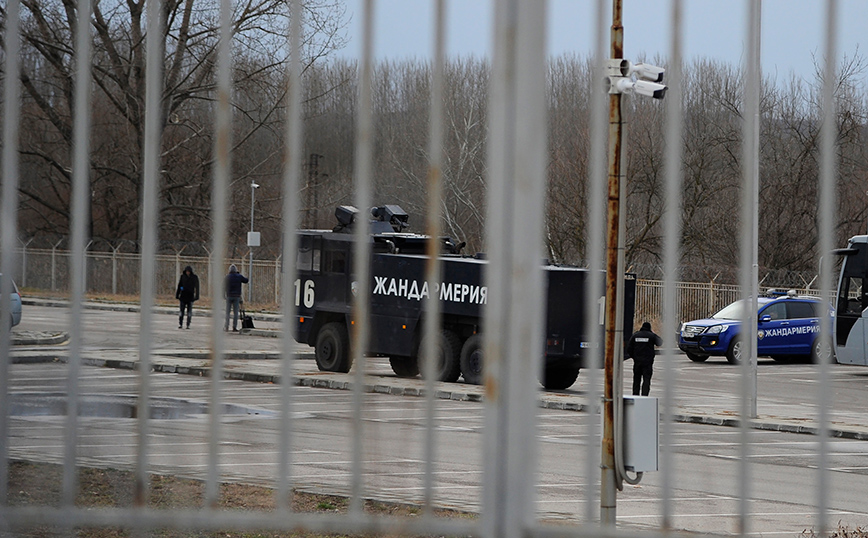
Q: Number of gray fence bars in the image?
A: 12